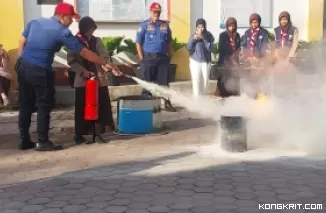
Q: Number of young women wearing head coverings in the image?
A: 5